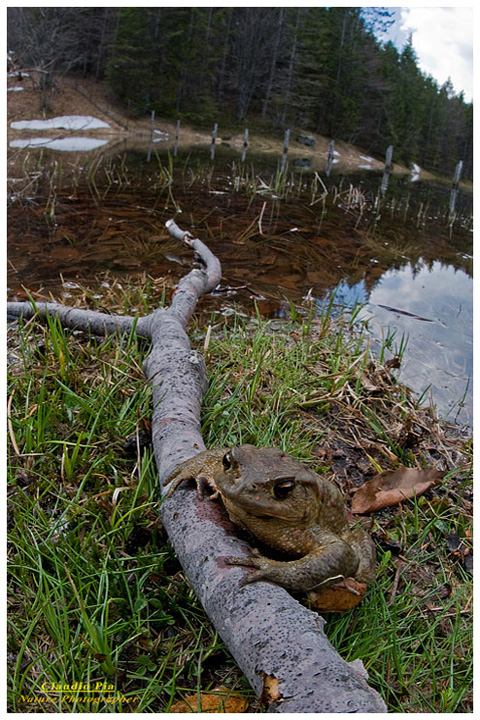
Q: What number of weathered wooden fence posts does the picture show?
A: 8